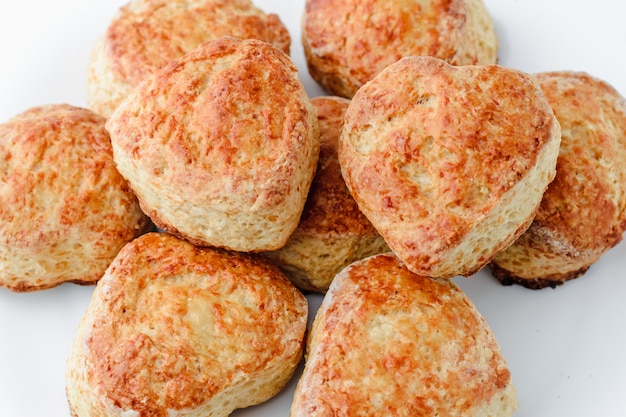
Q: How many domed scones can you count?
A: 9